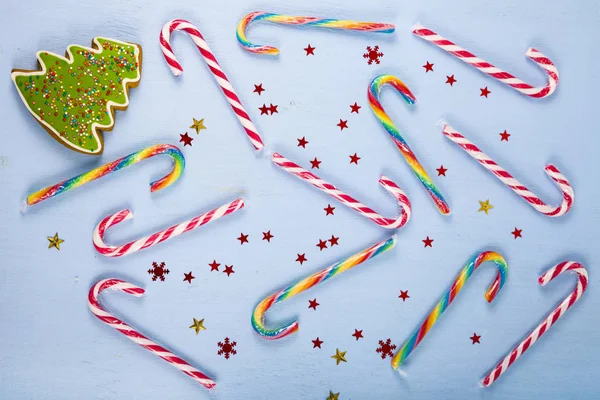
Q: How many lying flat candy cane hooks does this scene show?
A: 12